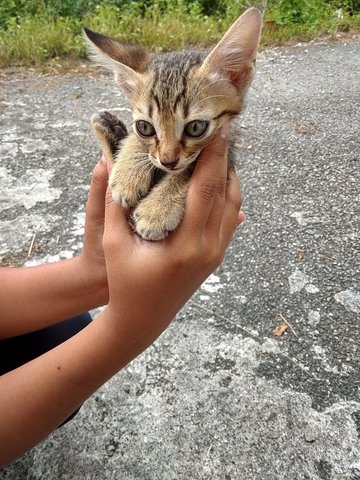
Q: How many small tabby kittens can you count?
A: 1